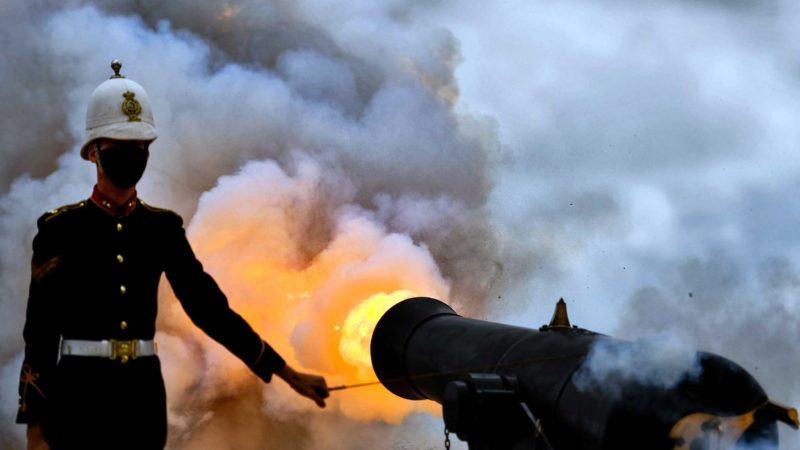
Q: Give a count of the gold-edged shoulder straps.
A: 2